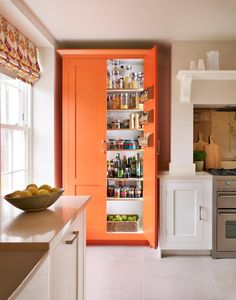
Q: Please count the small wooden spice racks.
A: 3